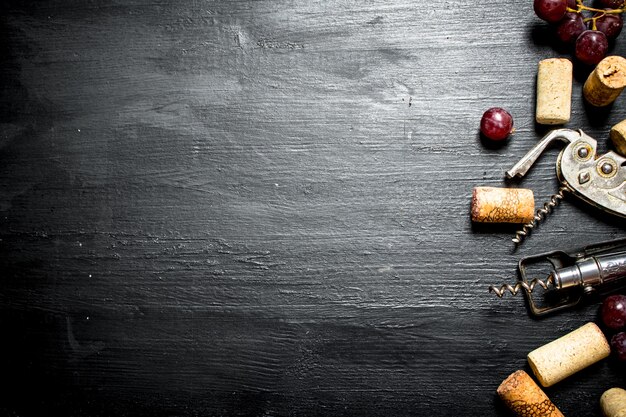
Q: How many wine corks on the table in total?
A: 7